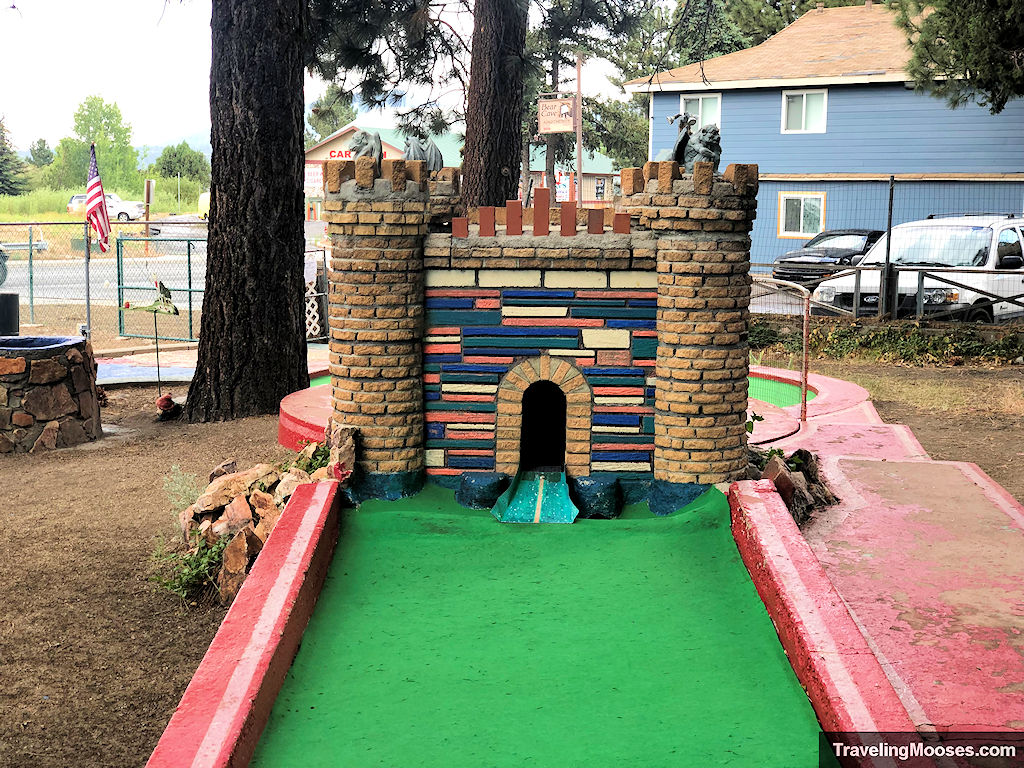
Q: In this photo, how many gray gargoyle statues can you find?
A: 3